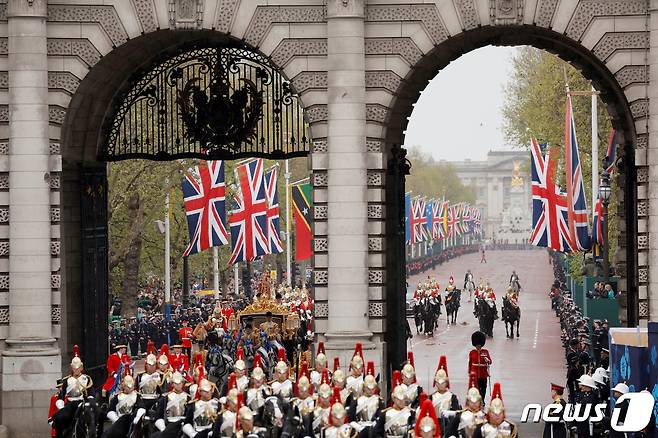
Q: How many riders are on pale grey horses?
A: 2